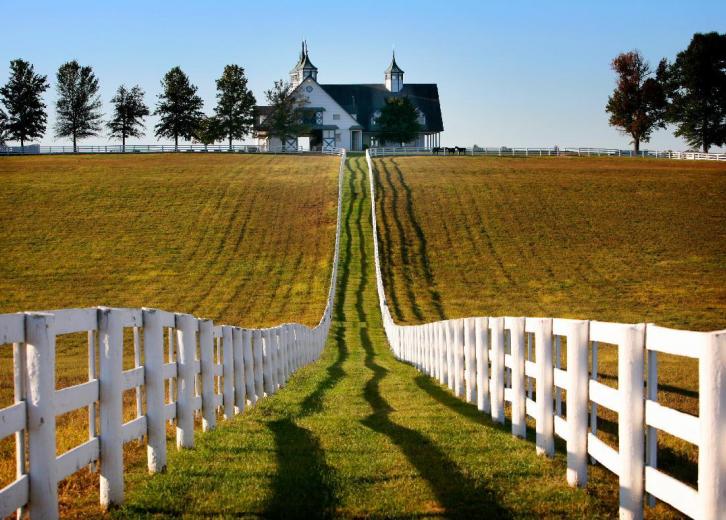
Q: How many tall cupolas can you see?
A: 2